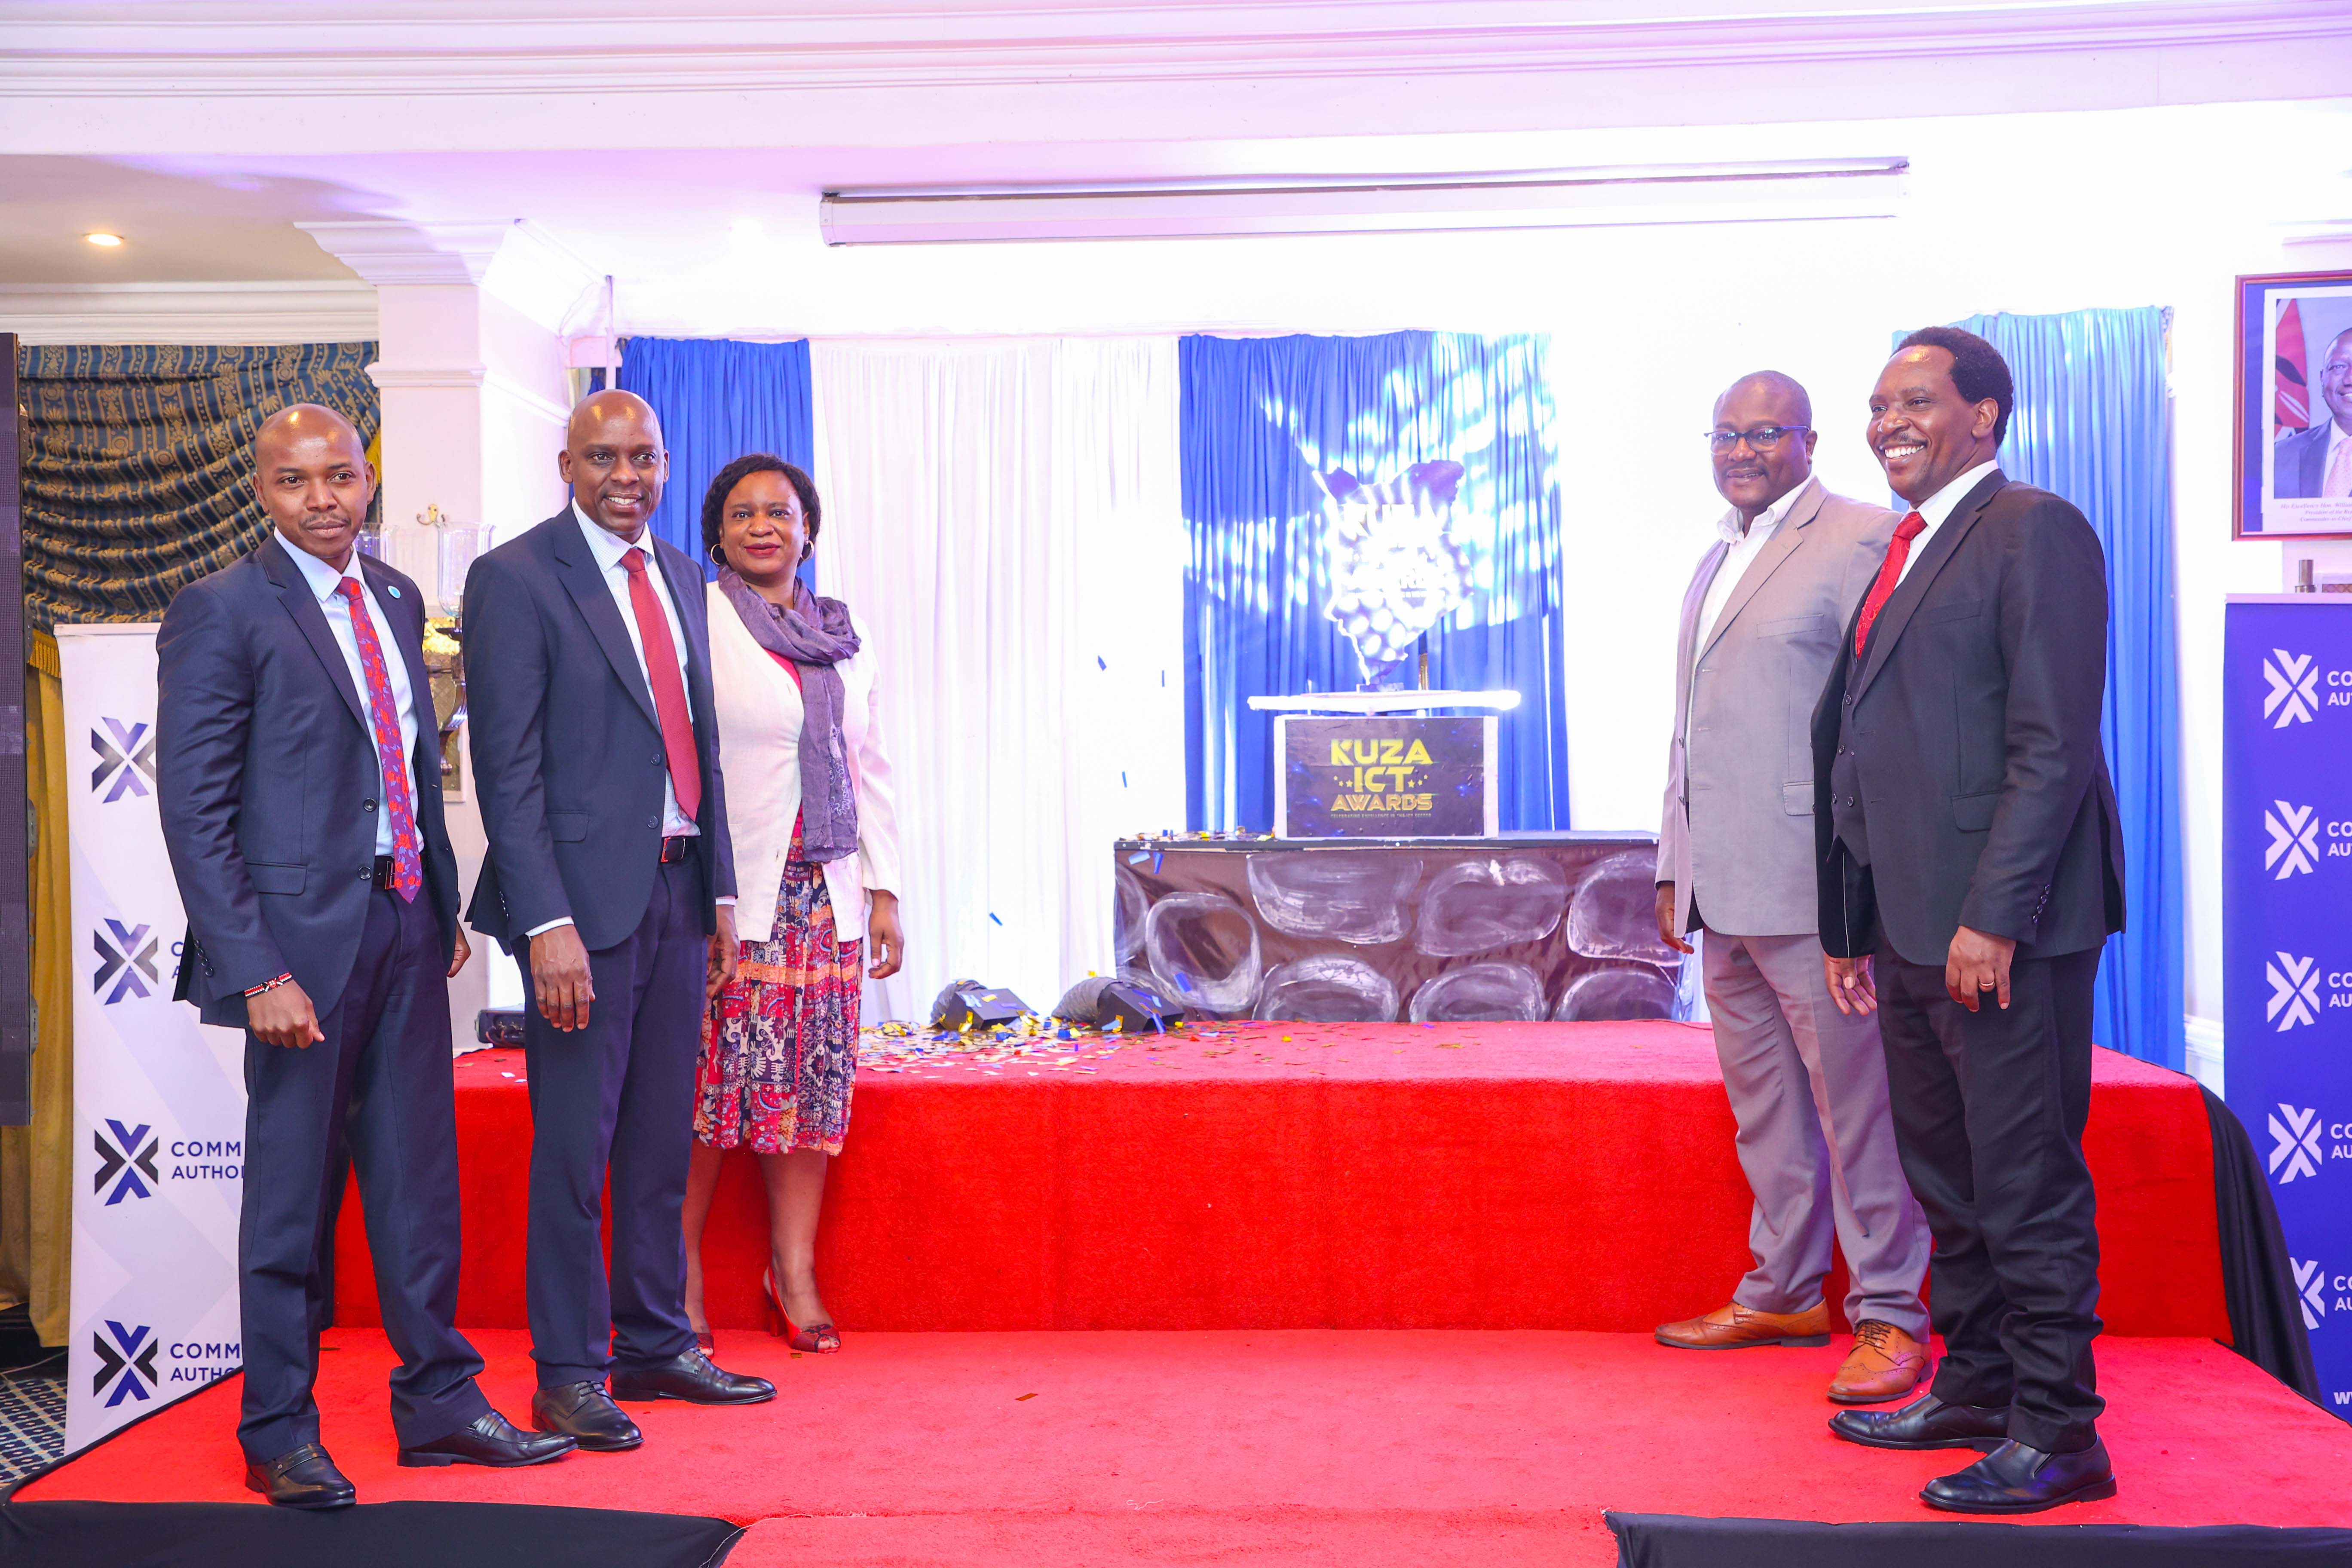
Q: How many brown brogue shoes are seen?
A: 2